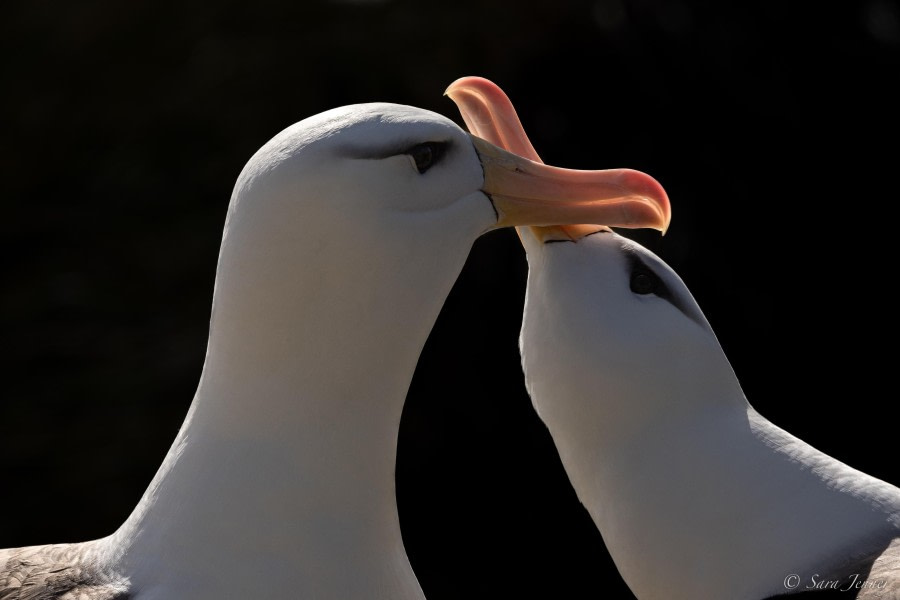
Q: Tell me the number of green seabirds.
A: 0